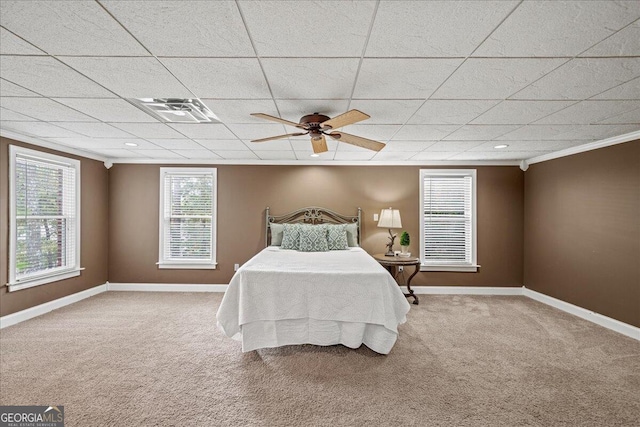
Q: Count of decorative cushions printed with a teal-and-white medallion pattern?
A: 3